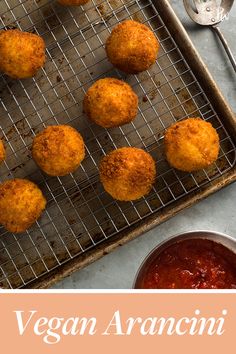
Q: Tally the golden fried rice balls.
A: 9